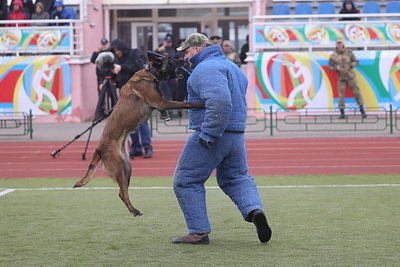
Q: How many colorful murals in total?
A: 4